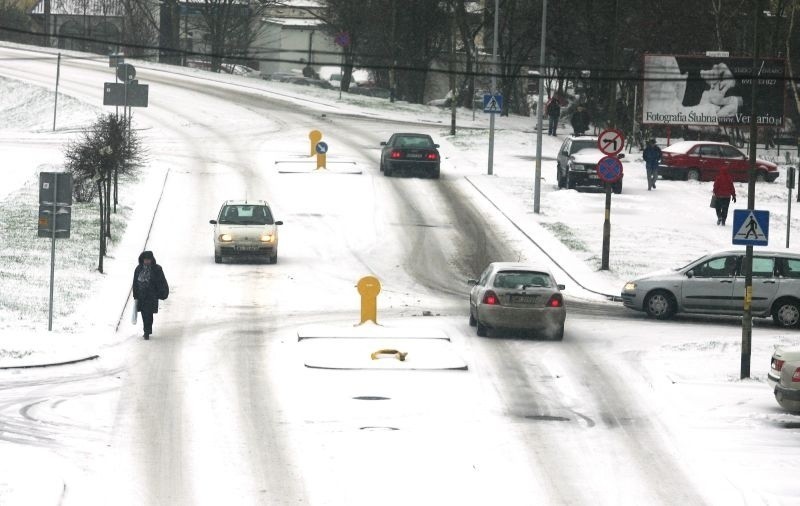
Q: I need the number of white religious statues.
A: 0